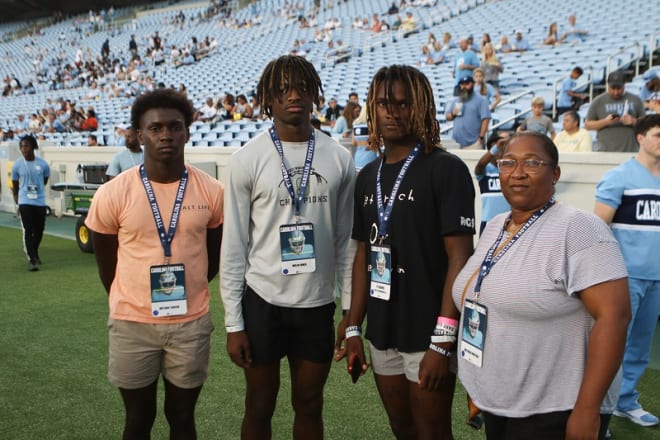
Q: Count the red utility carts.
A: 0